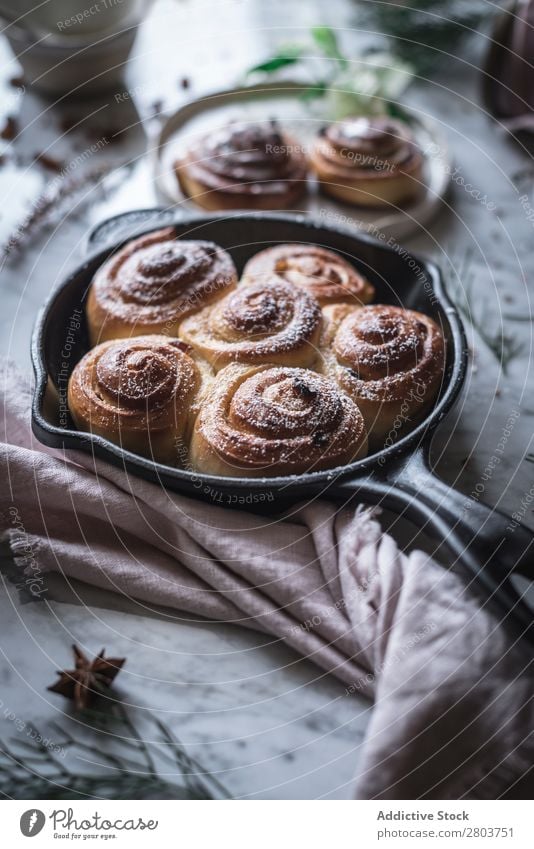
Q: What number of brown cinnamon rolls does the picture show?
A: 8